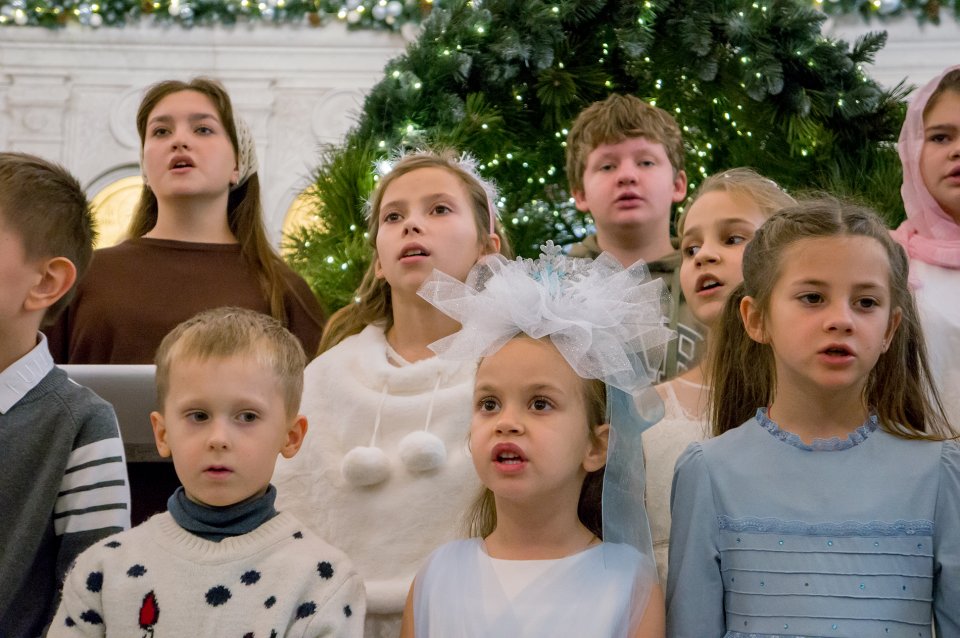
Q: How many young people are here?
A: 9